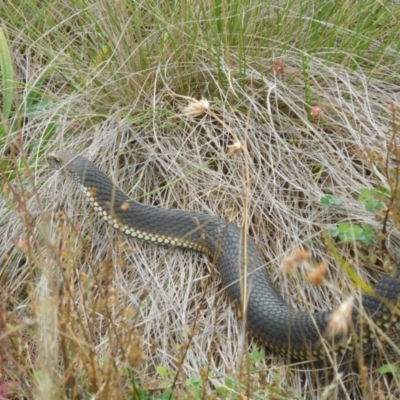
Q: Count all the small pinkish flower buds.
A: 3